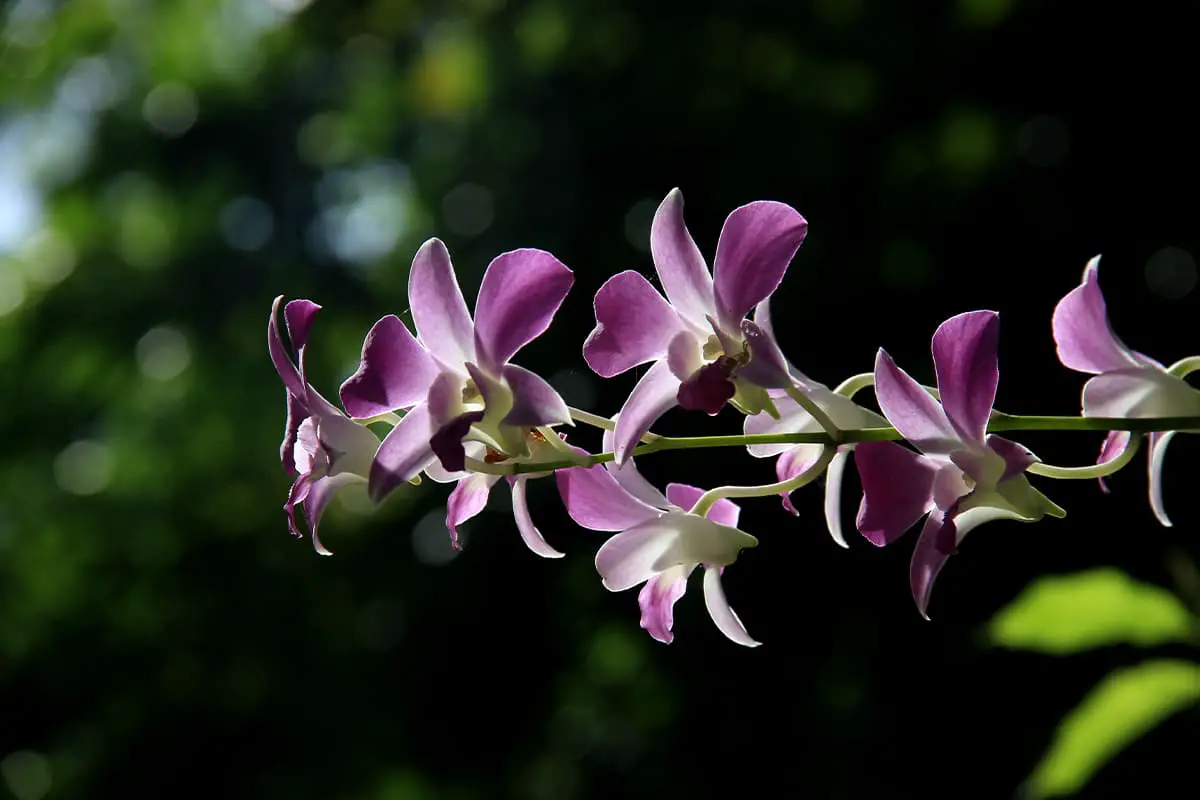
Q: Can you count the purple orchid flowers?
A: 8